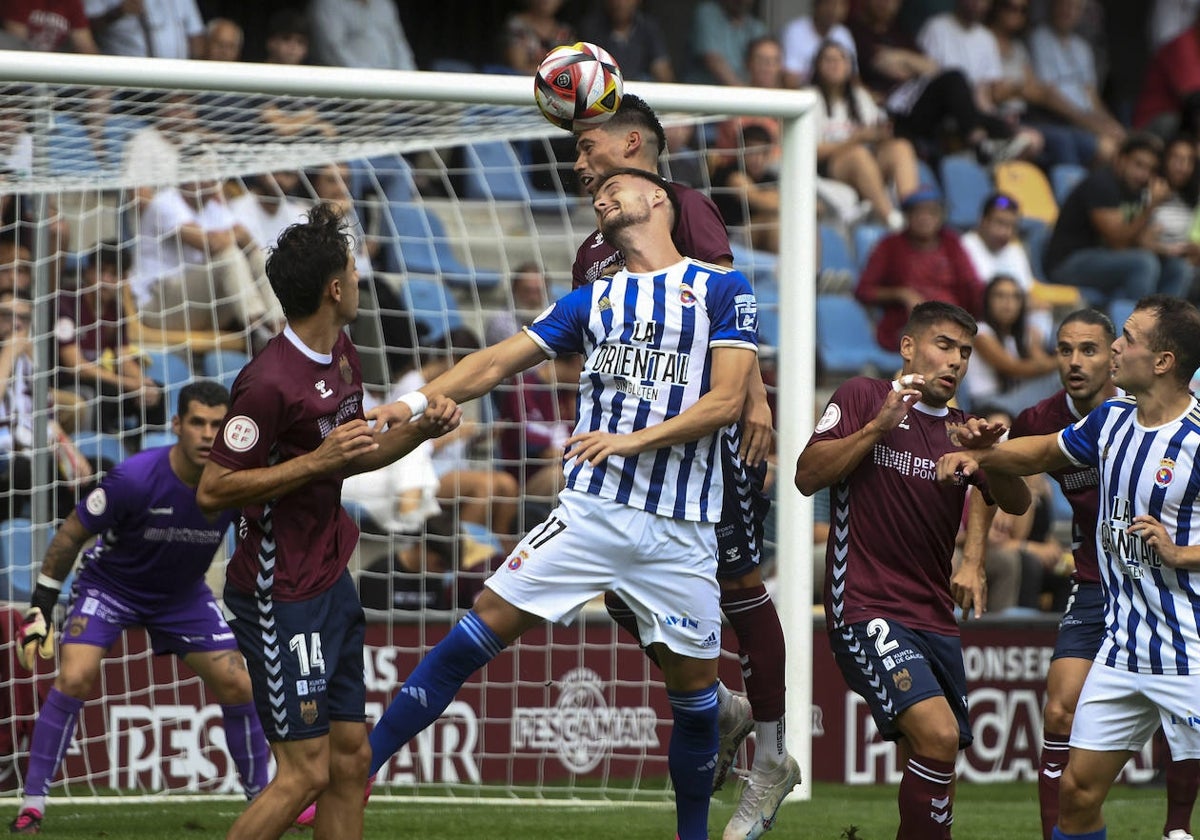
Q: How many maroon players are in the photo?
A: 4